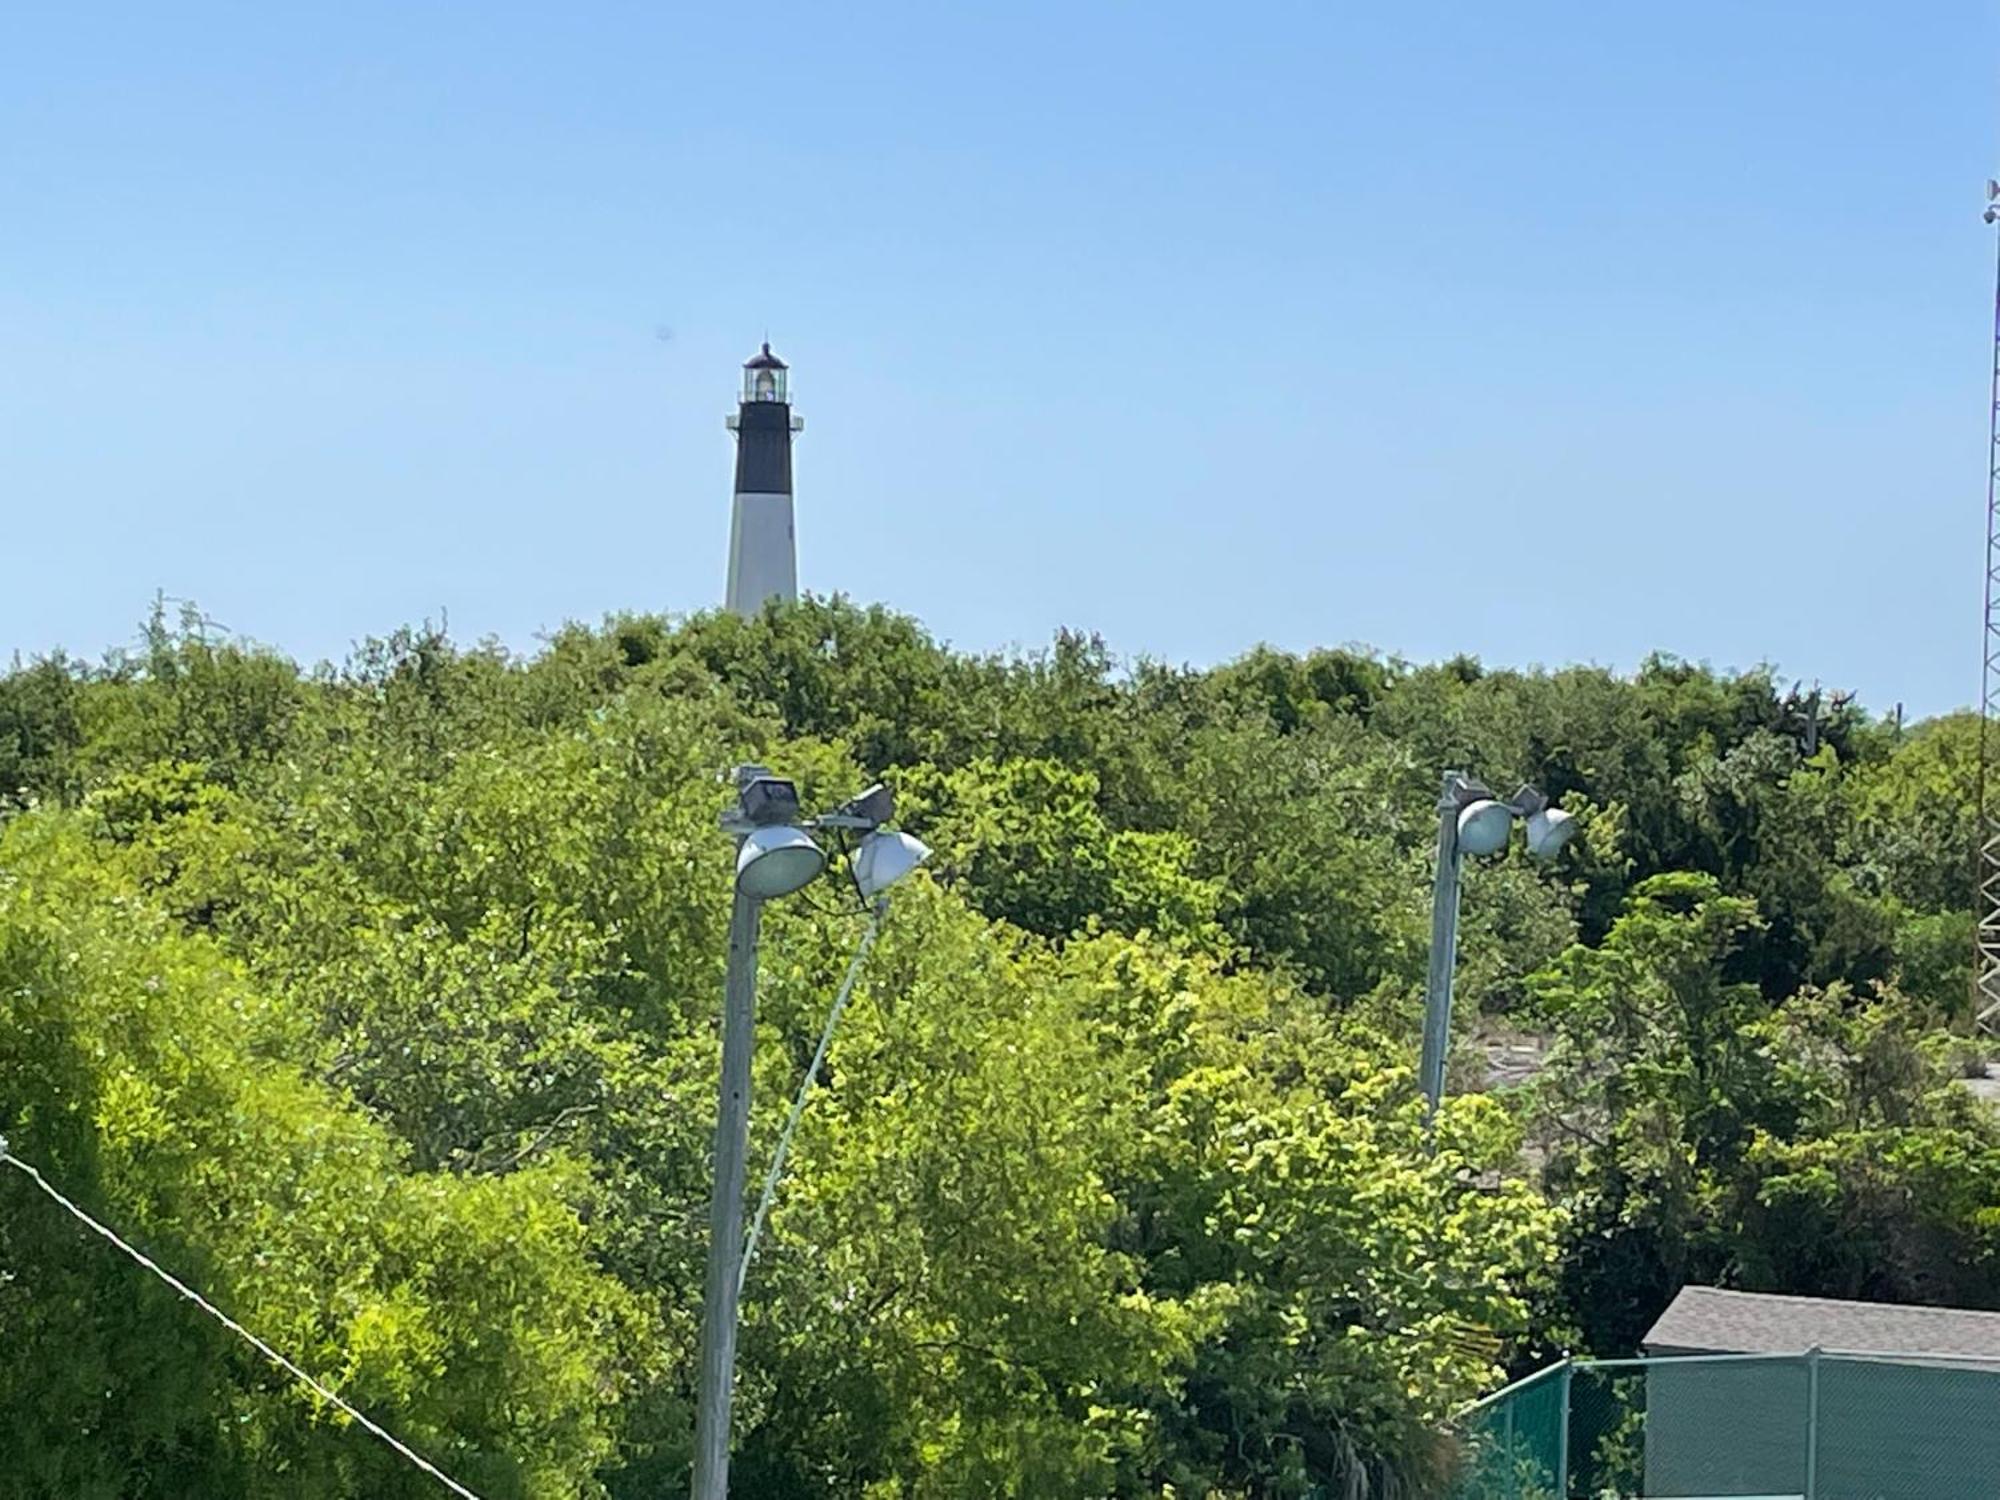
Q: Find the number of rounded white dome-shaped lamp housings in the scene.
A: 4